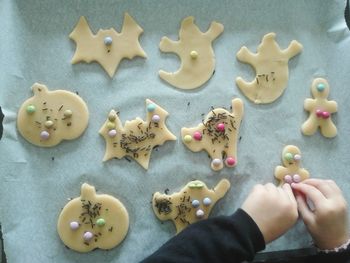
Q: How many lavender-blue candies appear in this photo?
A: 3